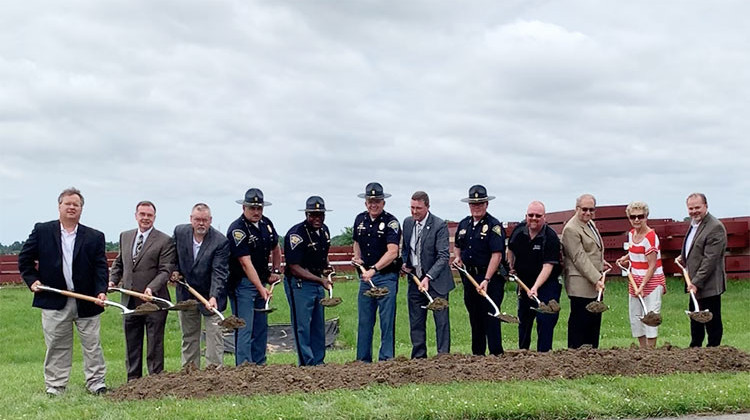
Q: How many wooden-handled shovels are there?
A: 12